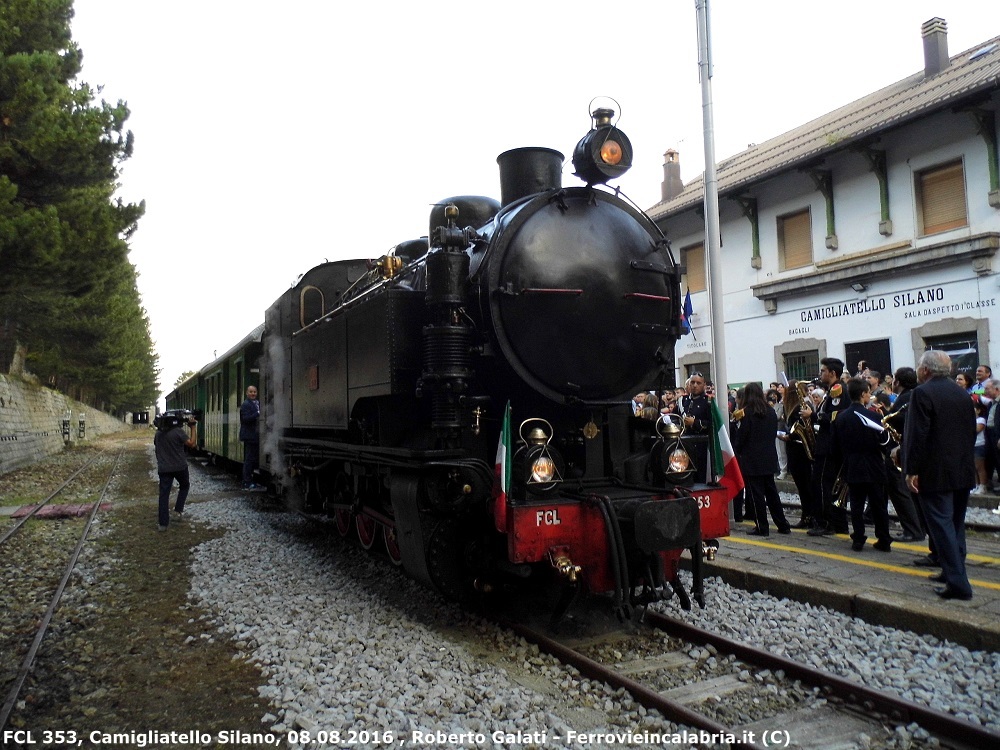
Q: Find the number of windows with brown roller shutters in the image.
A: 3